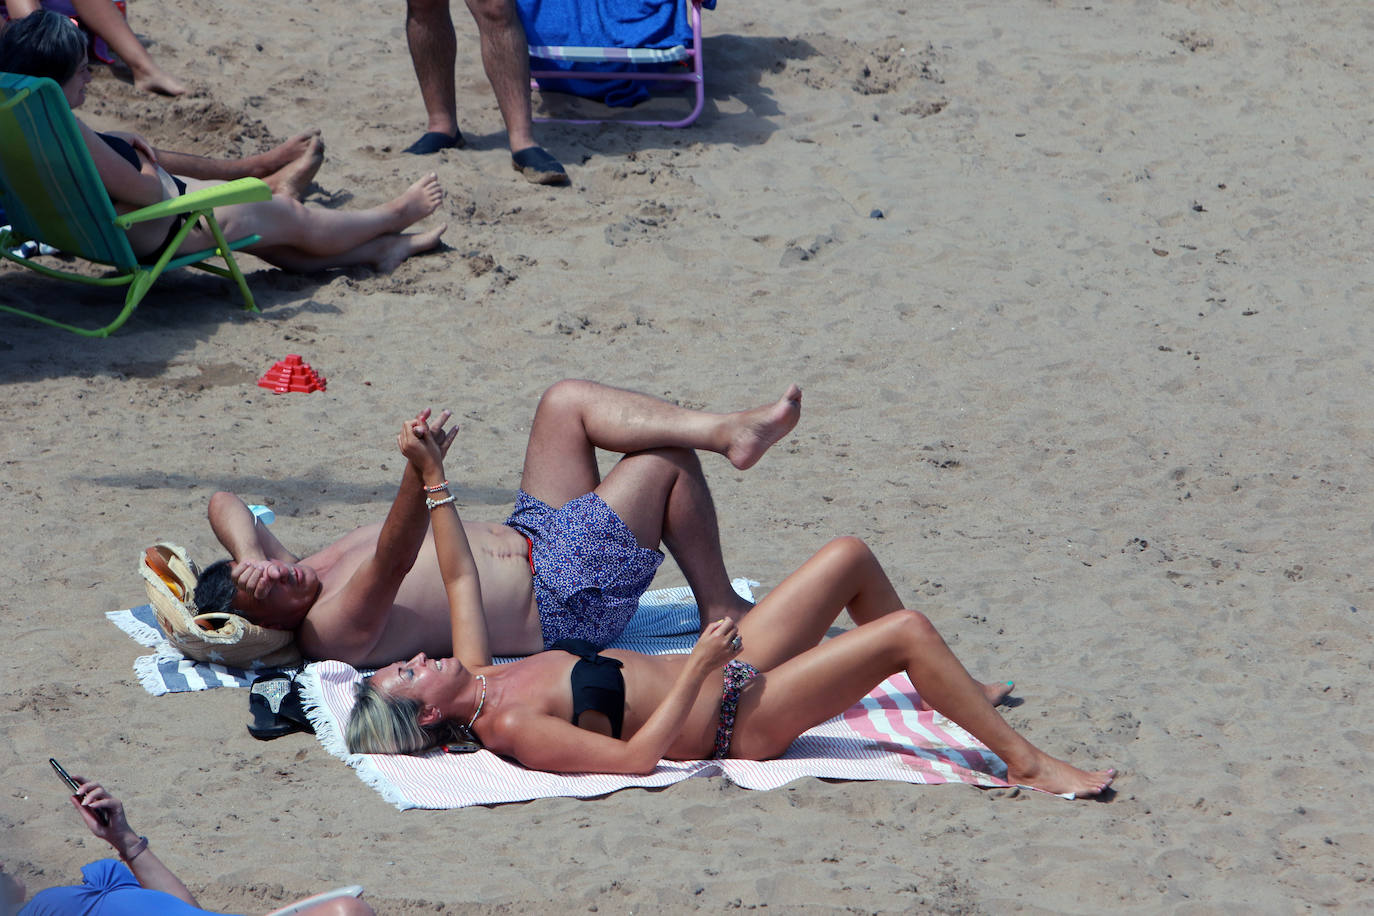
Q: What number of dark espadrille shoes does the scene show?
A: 2